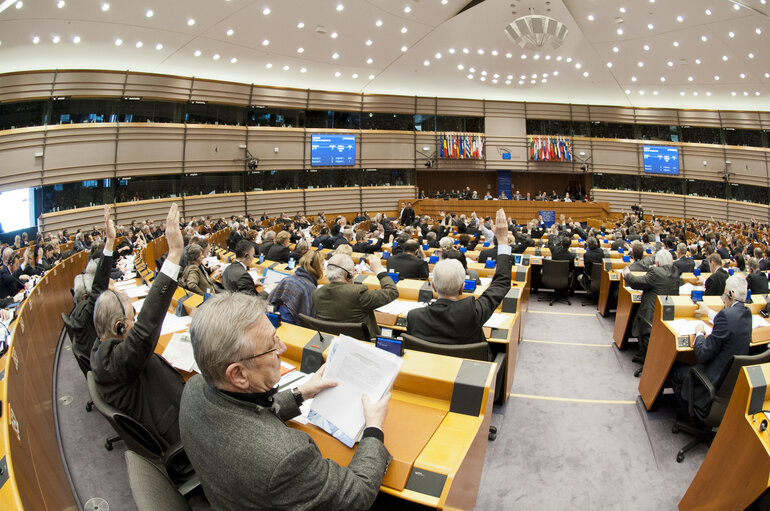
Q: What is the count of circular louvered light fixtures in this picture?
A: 1